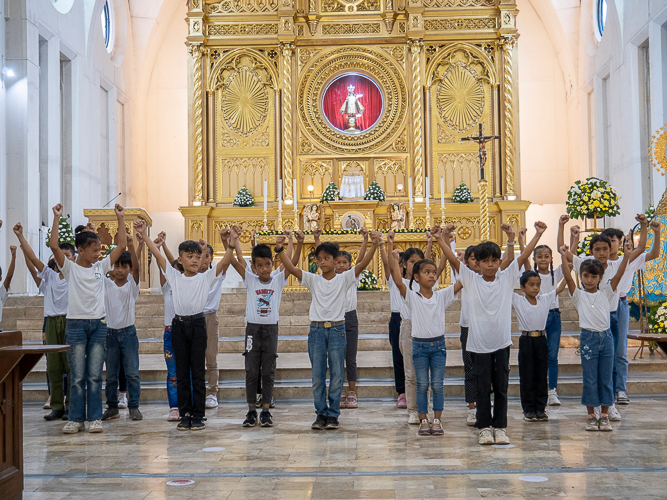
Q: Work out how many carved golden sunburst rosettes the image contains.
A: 2